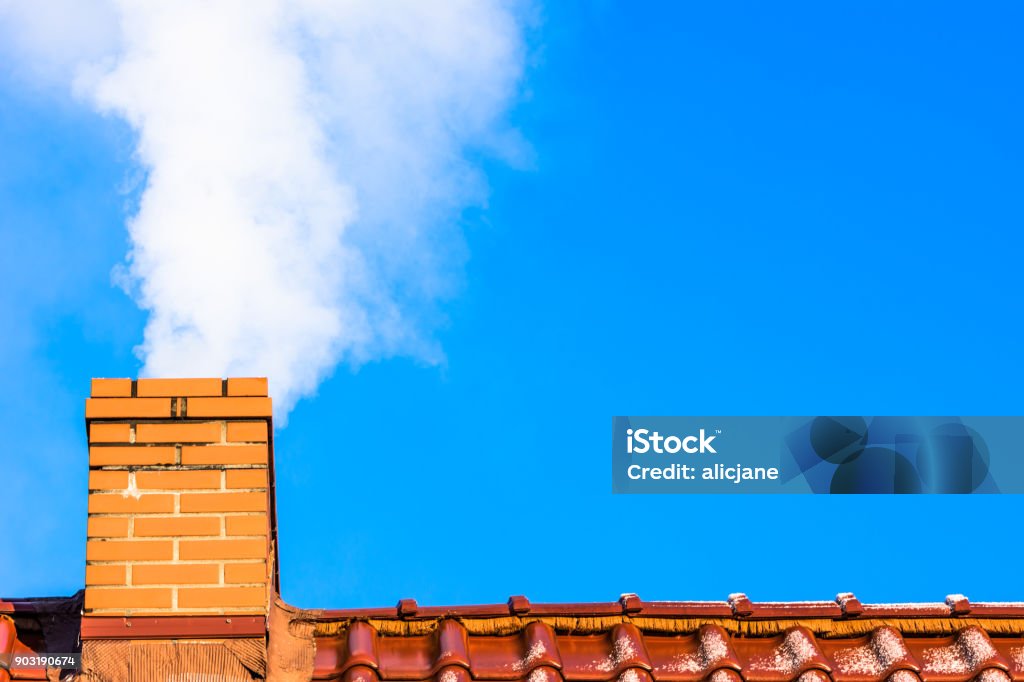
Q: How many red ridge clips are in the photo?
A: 6